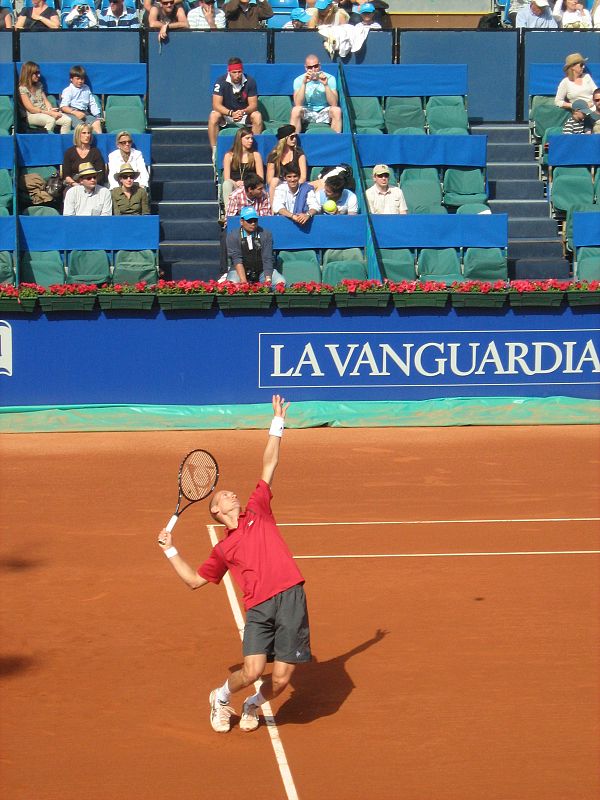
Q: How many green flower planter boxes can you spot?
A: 11